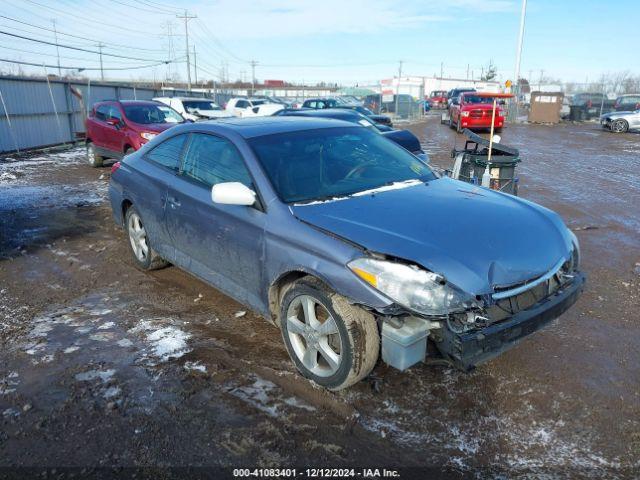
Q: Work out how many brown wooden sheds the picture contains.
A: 1